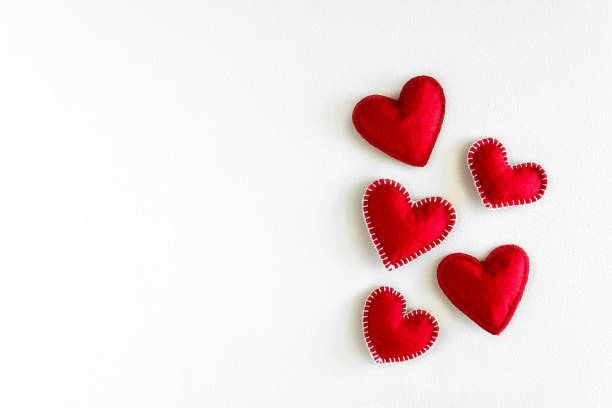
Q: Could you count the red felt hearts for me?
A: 5